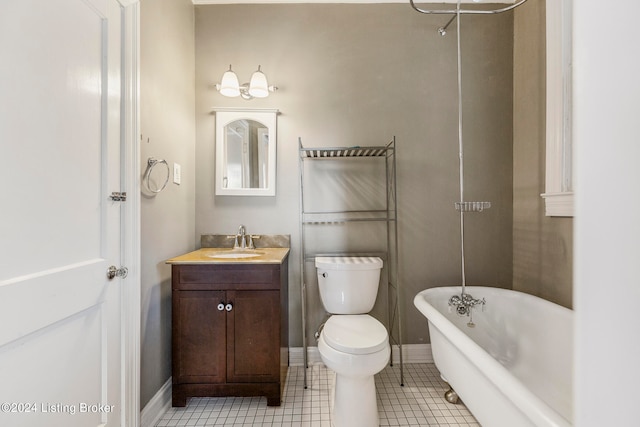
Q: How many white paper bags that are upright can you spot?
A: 0